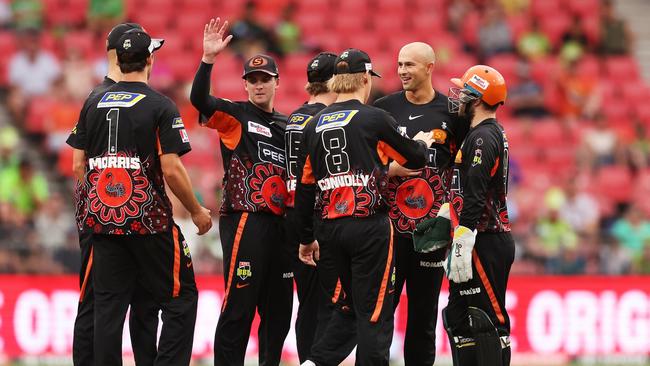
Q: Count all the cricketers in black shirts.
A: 7